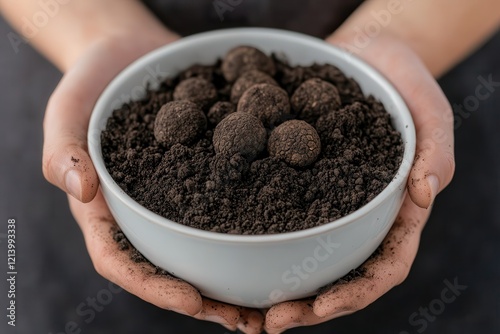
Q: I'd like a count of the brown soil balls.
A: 8